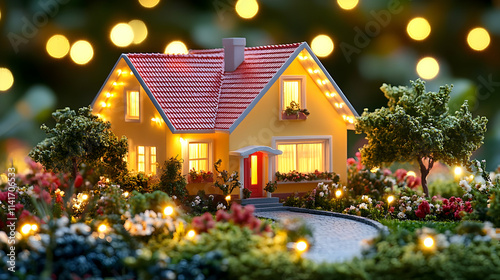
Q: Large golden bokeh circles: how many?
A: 13